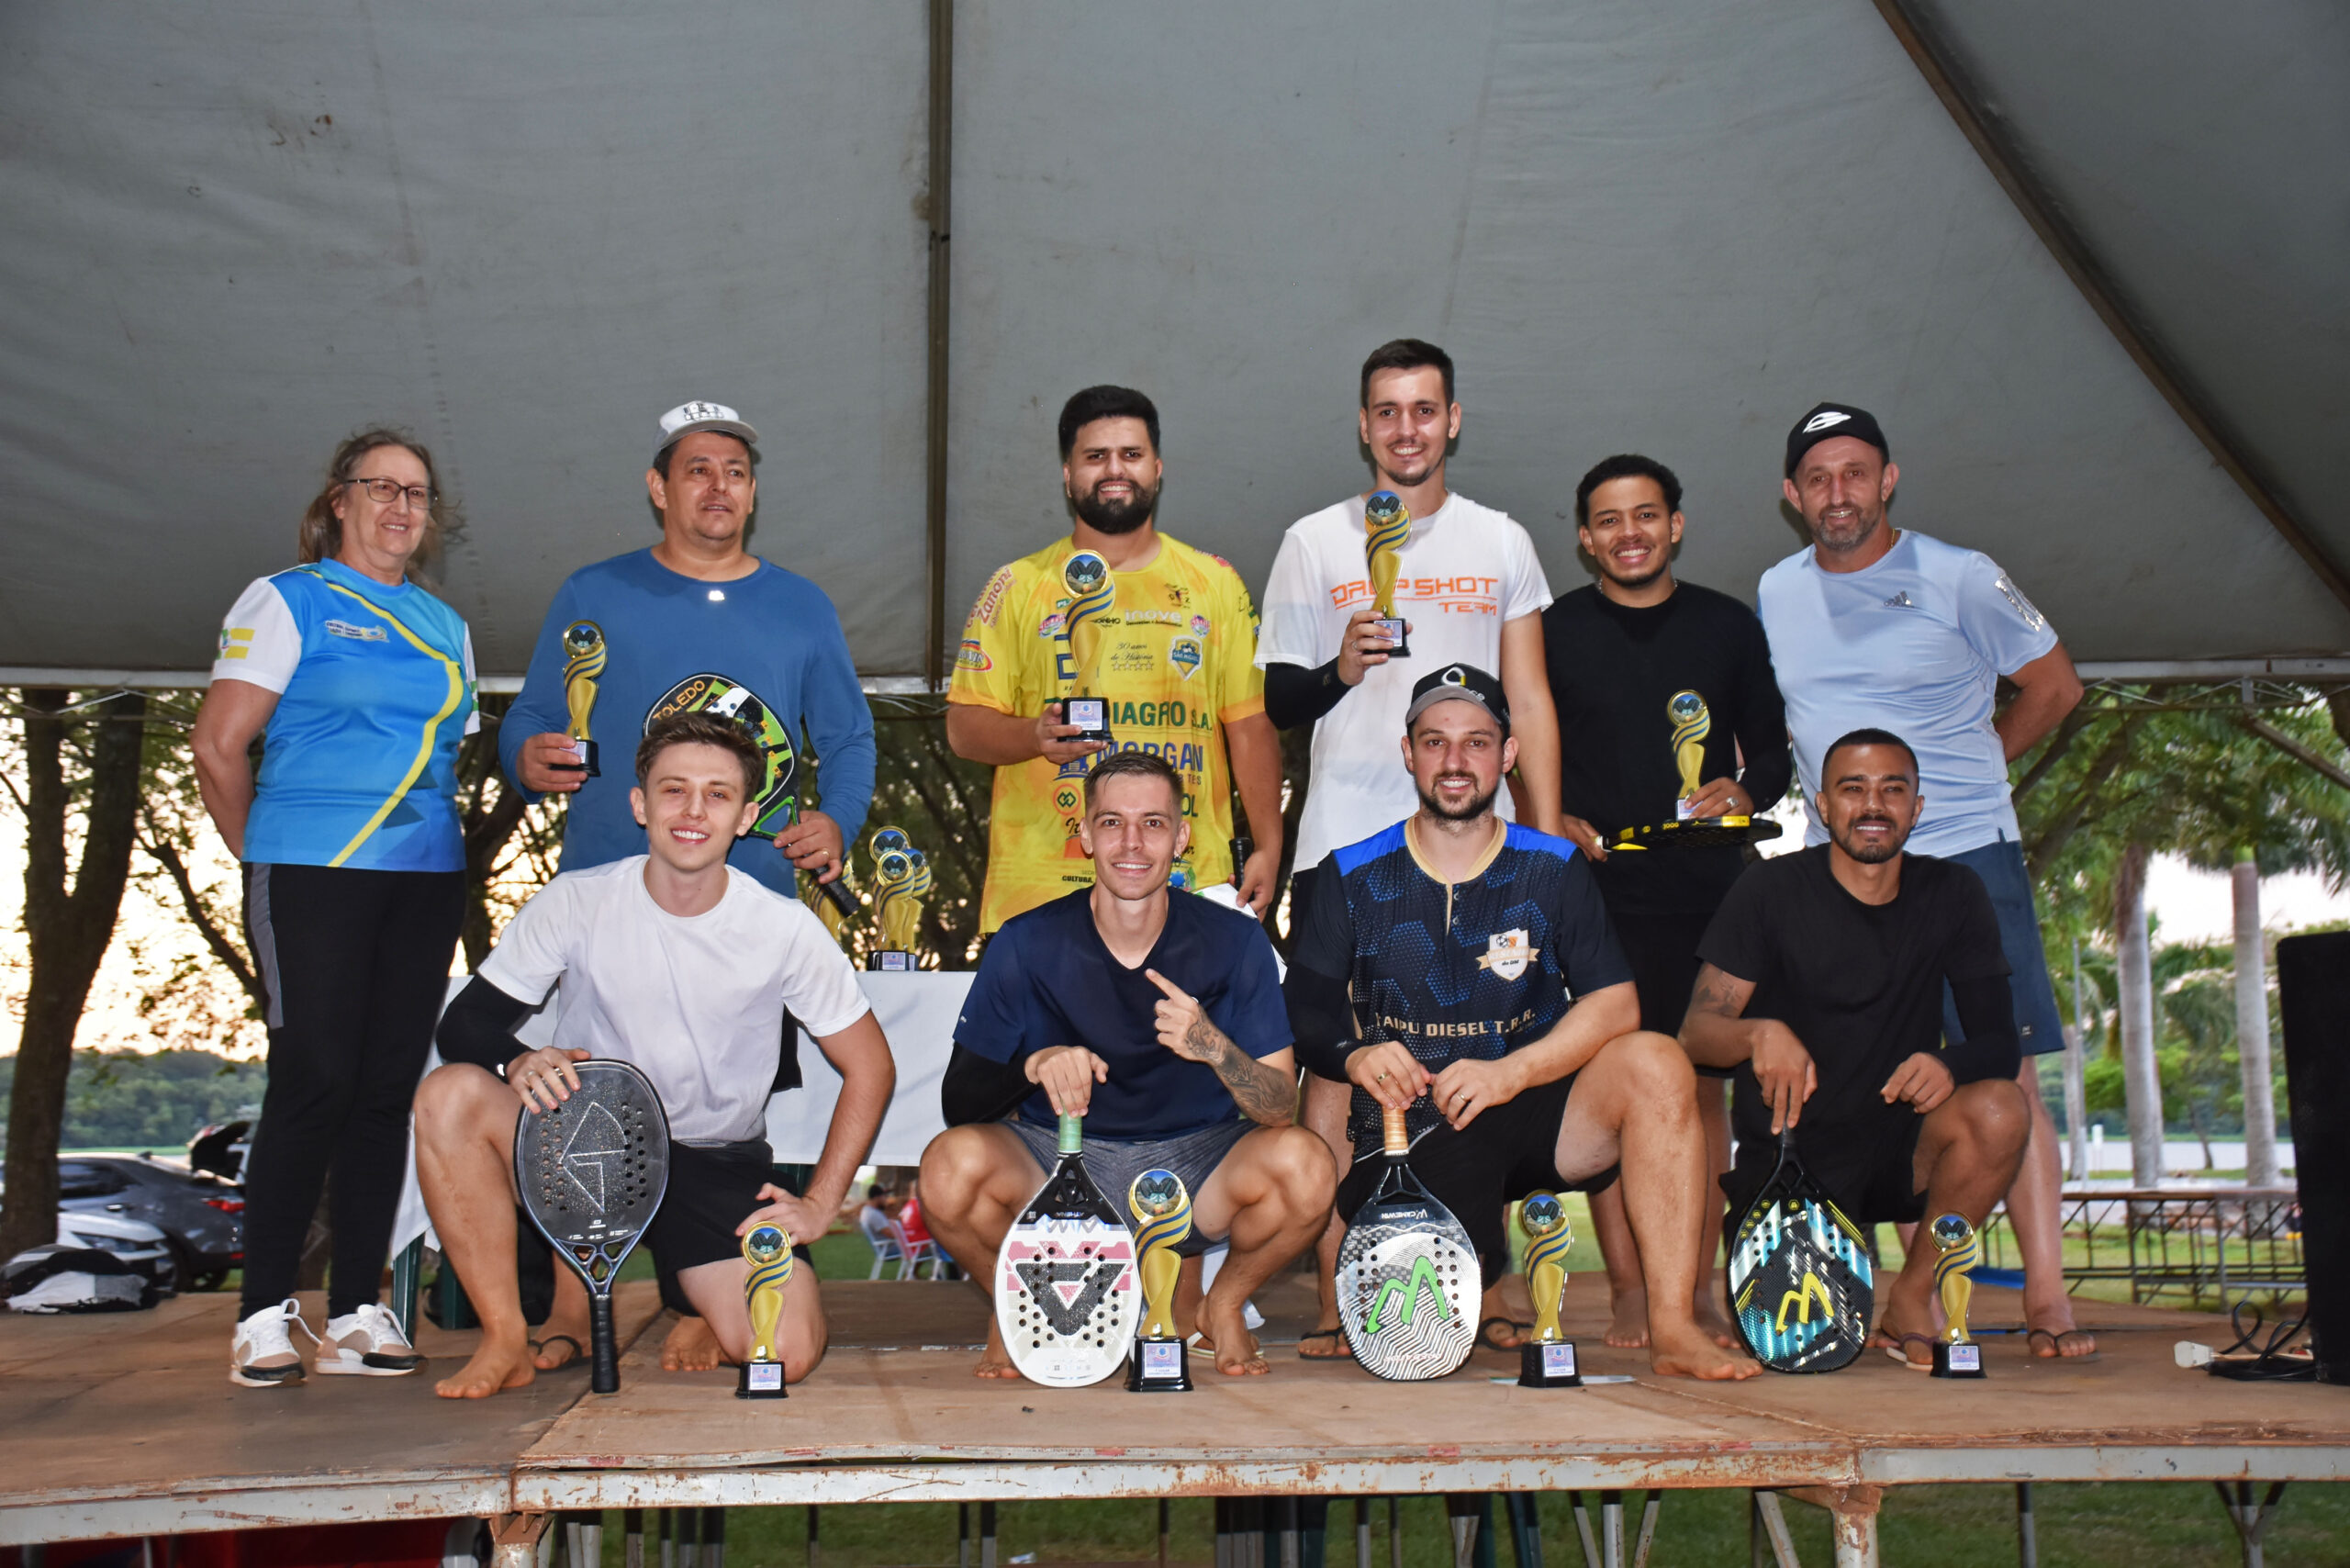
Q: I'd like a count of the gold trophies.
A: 12